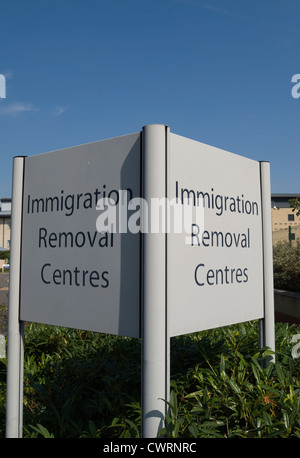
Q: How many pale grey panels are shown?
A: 2